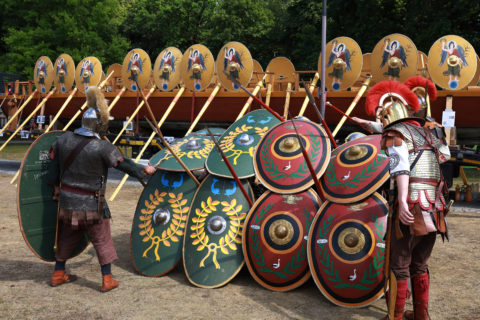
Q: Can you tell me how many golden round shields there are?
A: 10